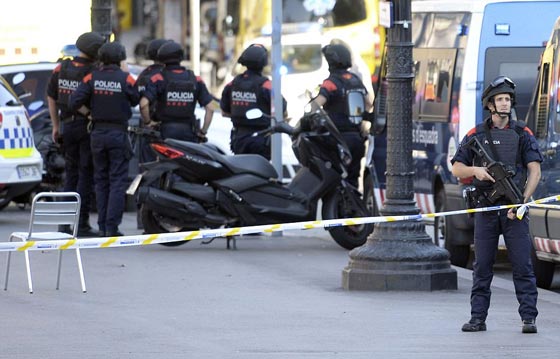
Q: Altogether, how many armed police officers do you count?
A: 7